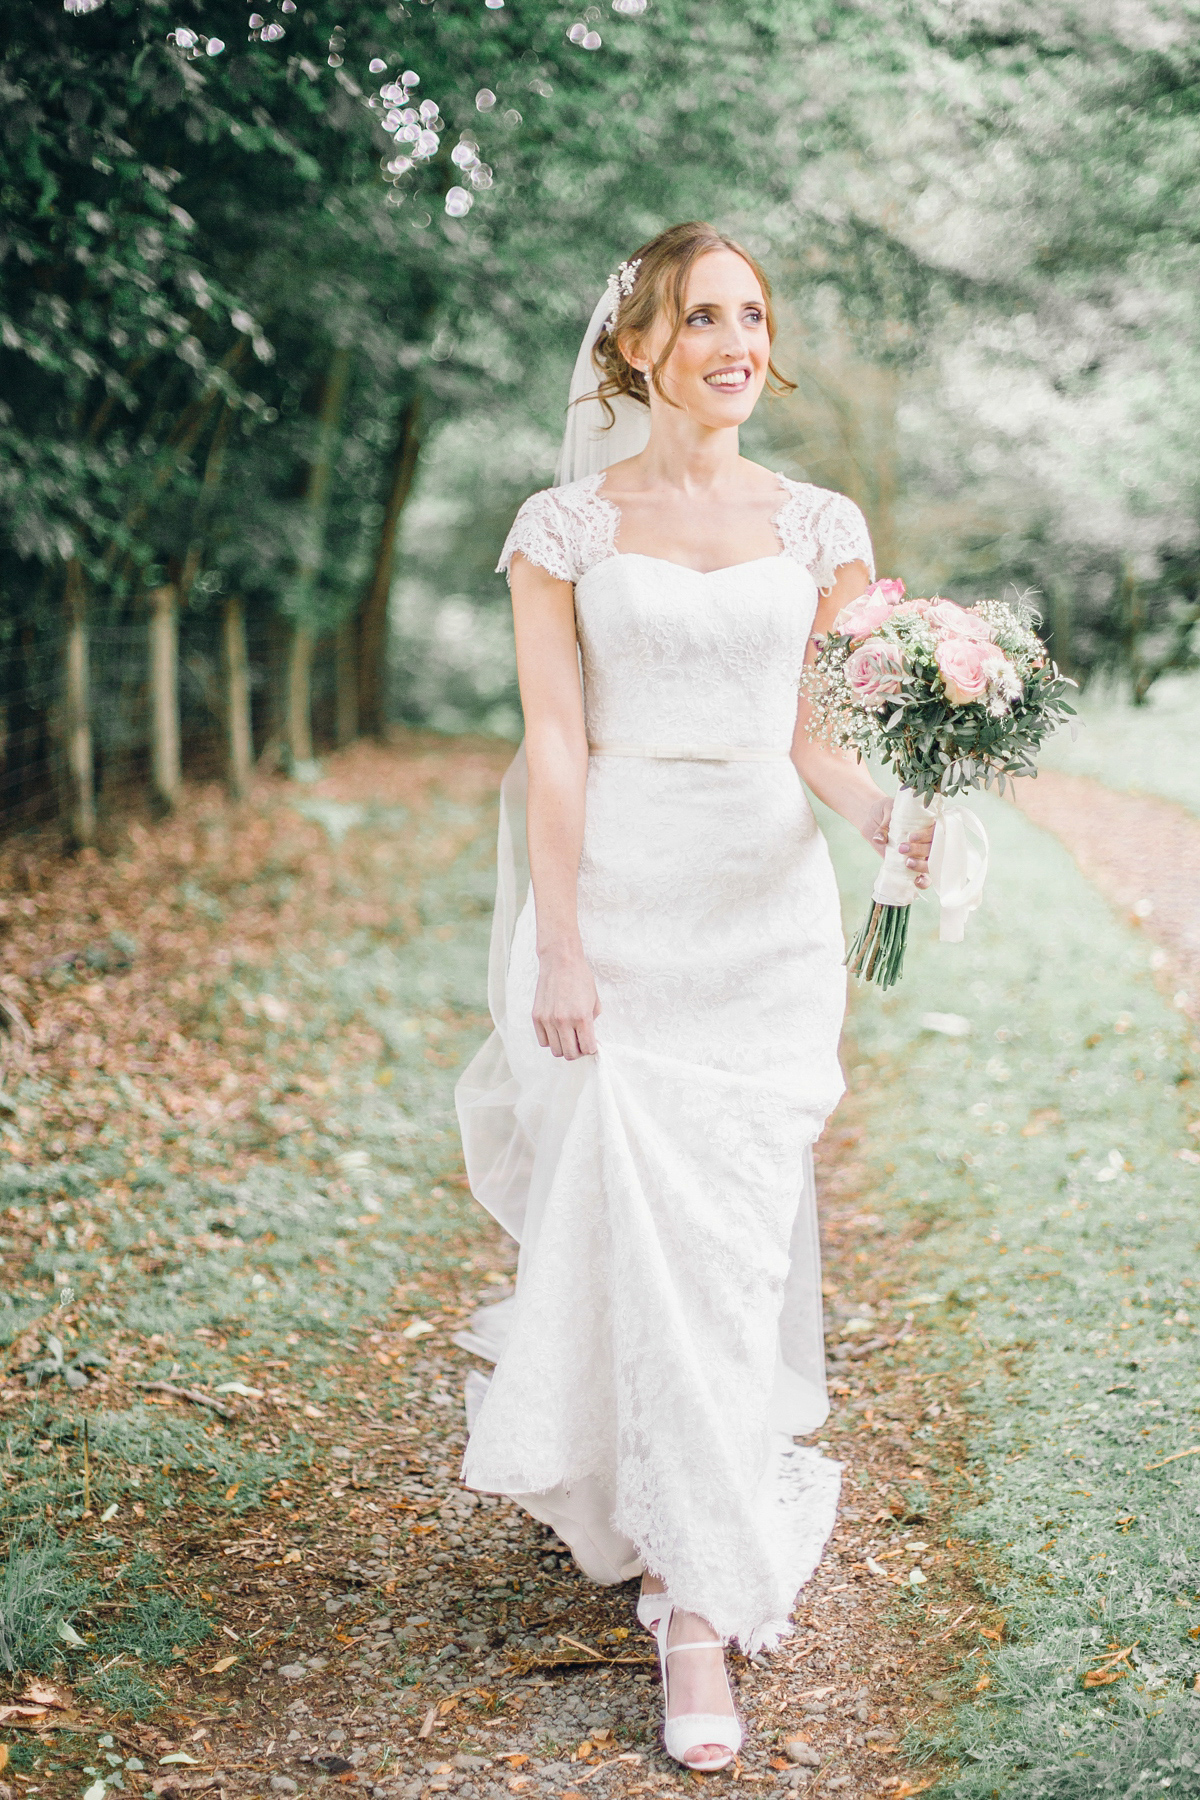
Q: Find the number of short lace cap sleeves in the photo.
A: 2